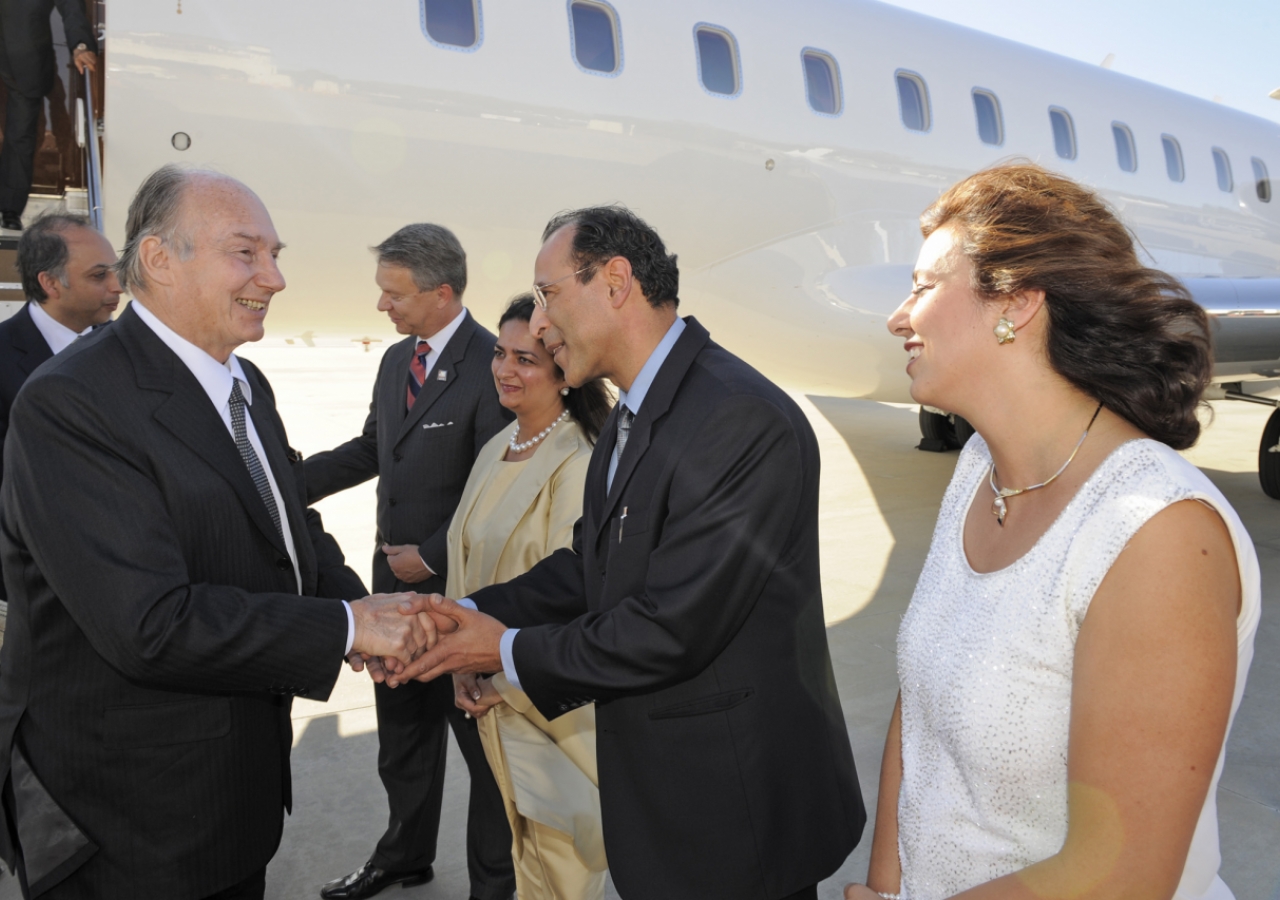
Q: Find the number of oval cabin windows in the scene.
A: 11